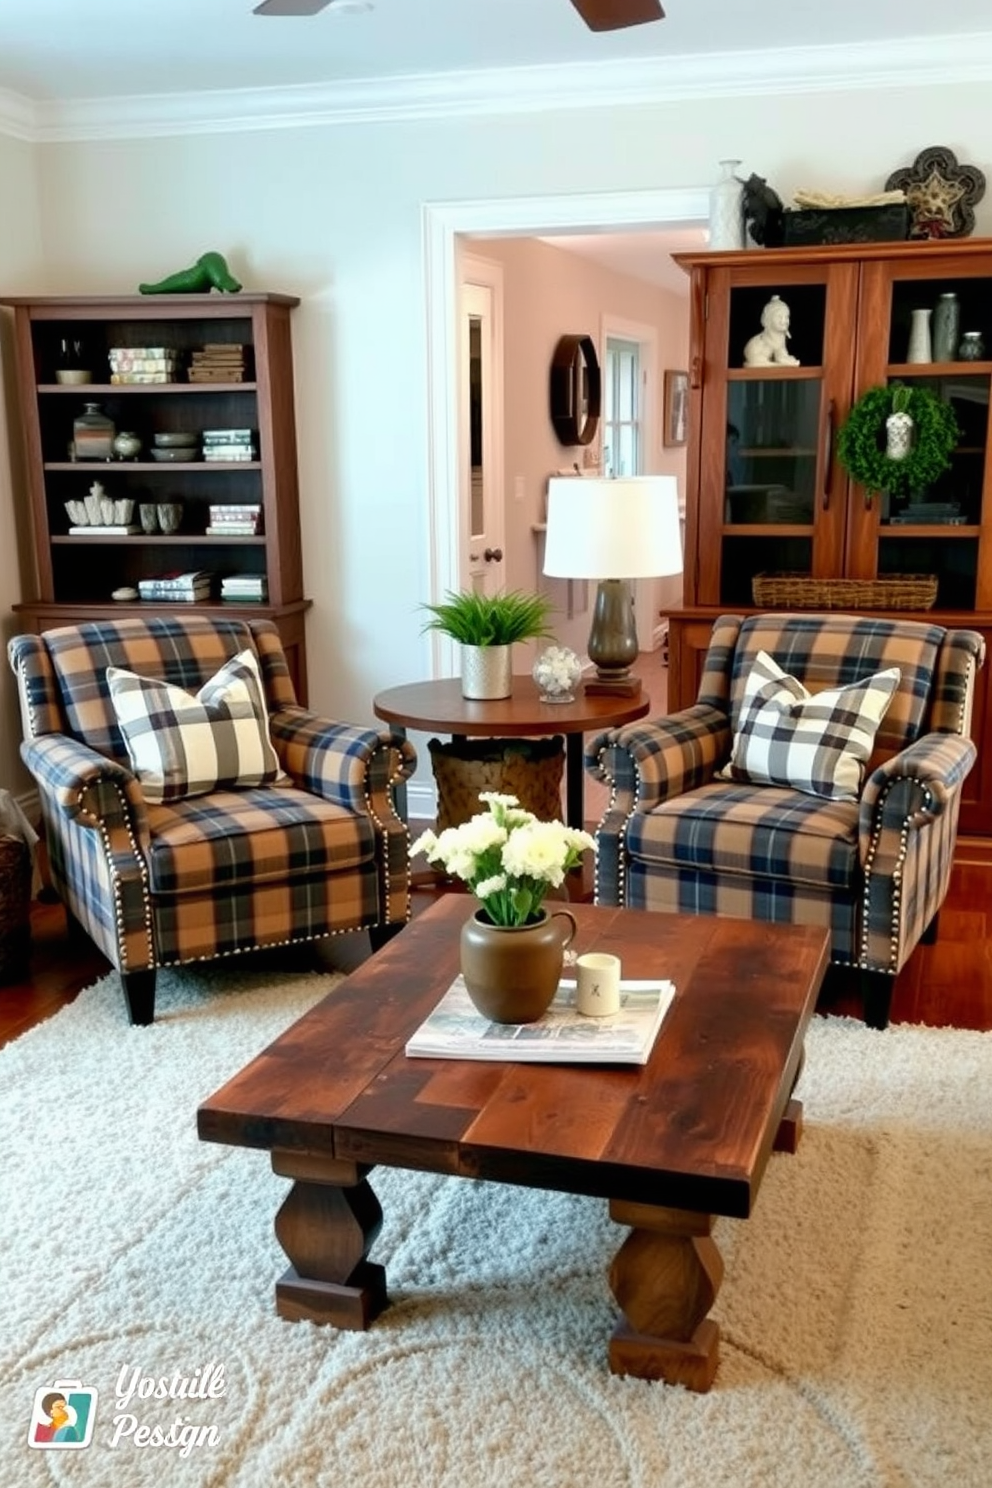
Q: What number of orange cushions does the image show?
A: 0